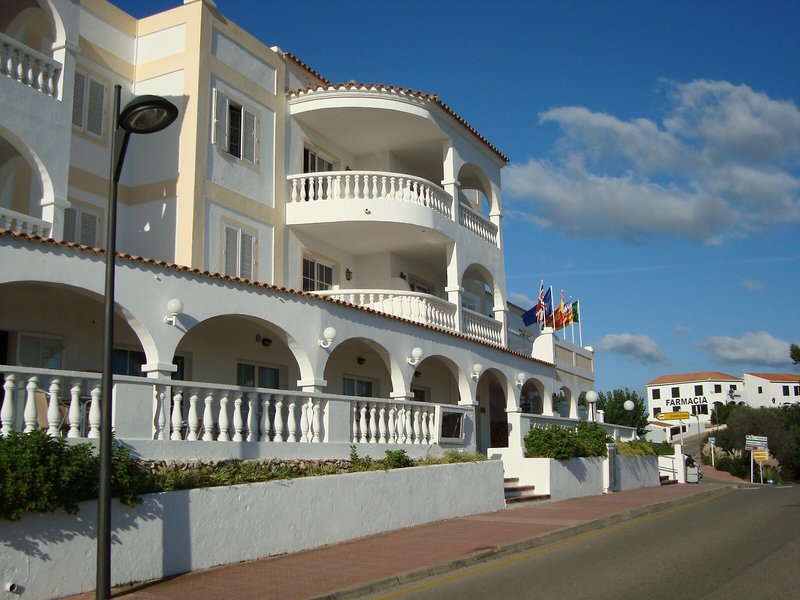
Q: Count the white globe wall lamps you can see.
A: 5